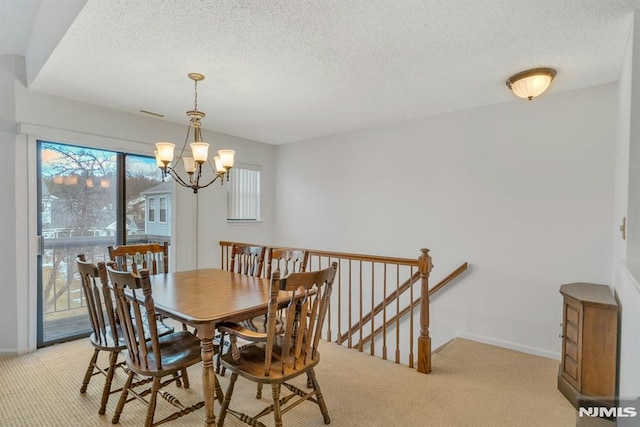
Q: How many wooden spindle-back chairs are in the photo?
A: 6